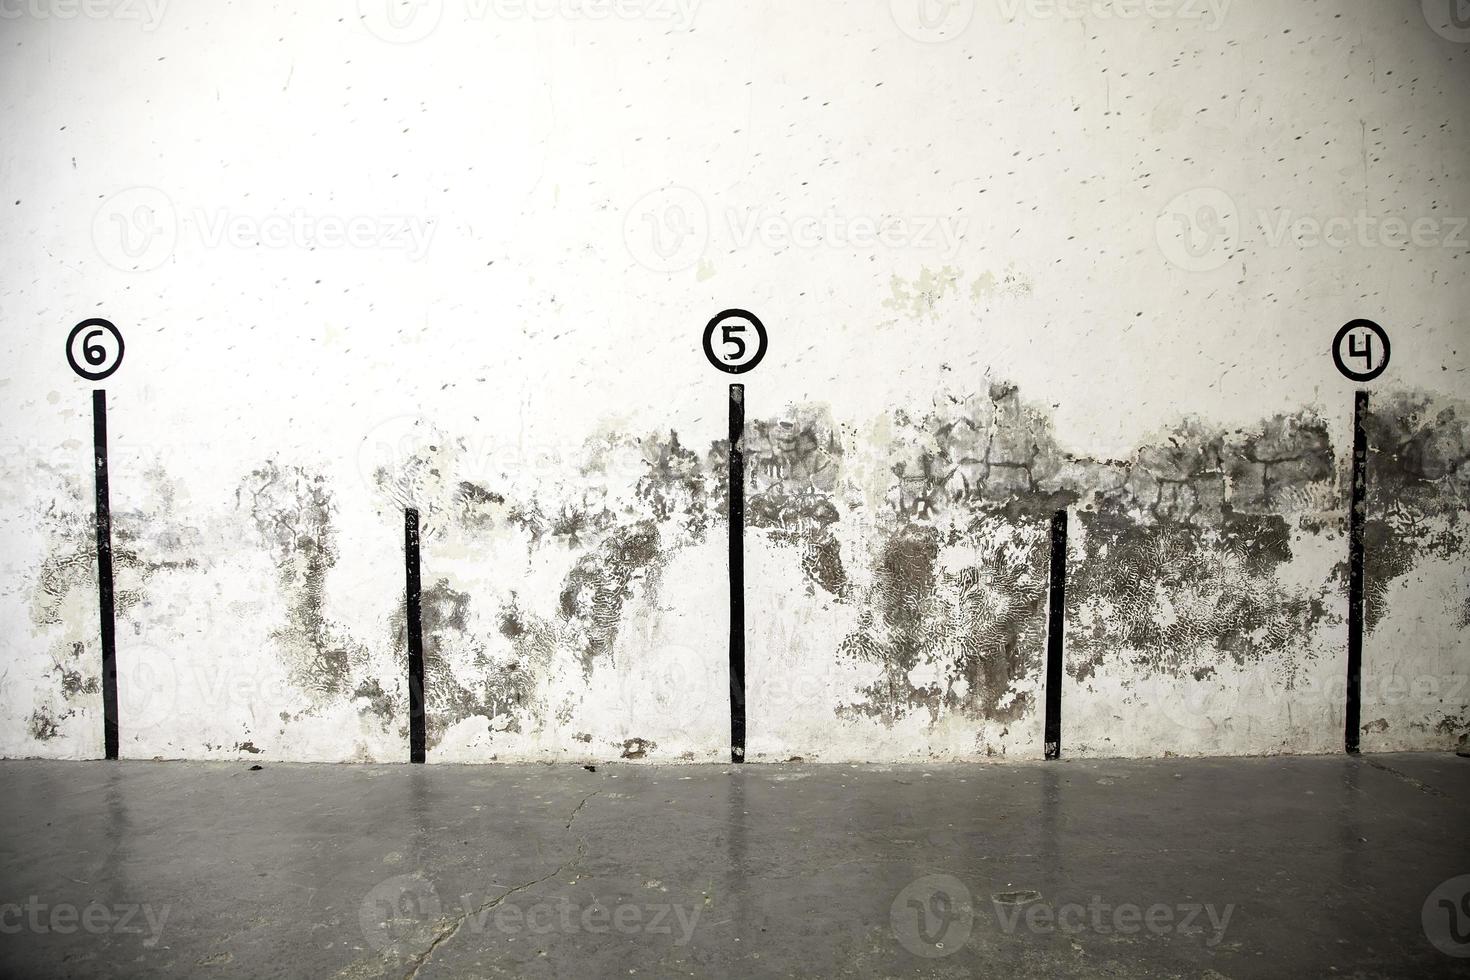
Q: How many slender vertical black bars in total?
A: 5